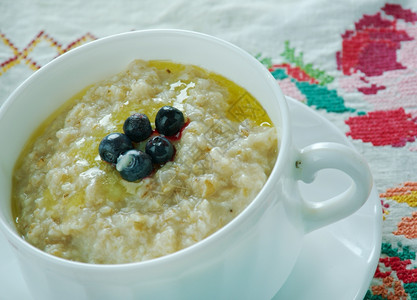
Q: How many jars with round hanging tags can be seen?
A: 0